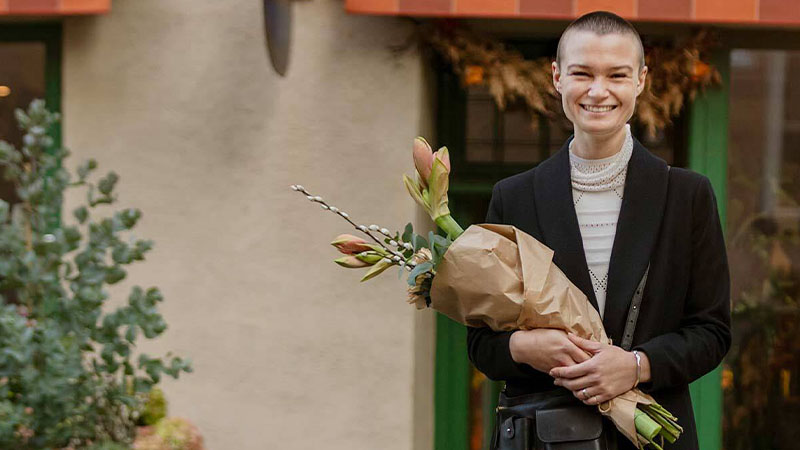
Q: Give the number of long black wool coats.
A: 1